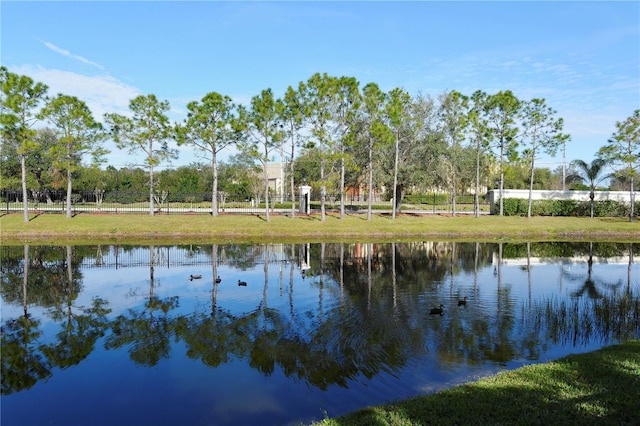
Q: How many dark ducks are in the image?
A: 5